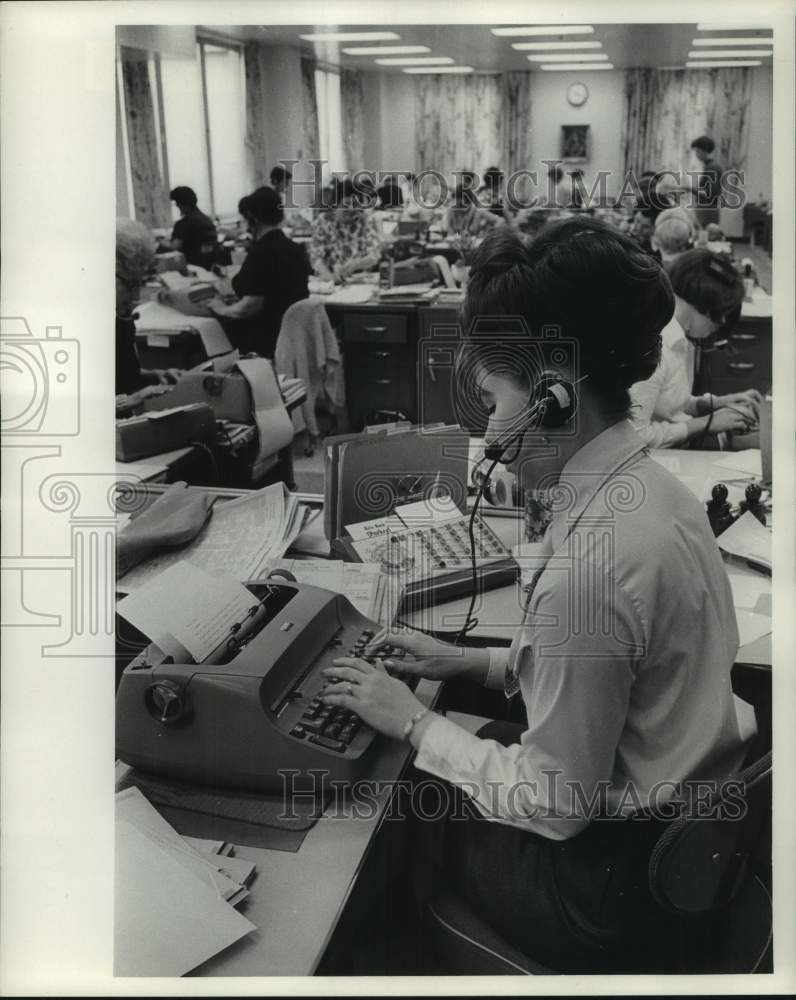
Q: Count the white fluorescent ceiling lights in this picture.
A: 12